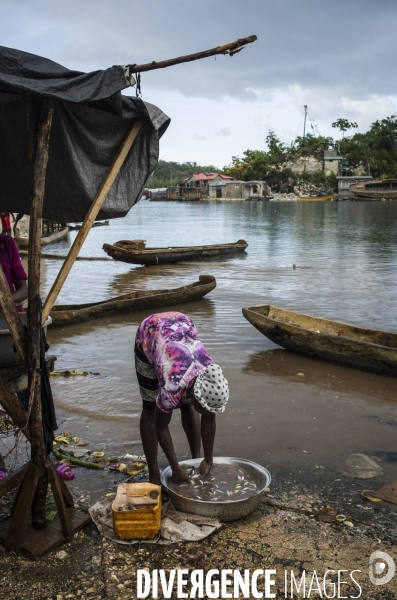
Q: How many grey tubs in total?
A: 2